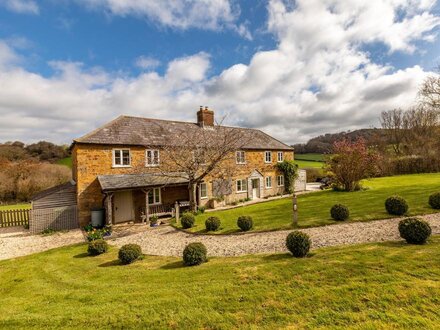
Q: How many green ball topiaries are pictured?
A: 11